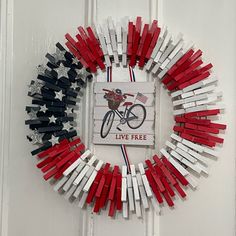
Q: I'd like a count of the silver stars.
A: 15